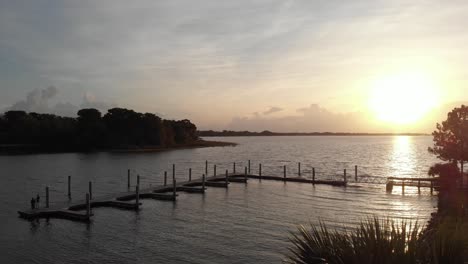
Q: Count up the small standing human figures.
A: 2